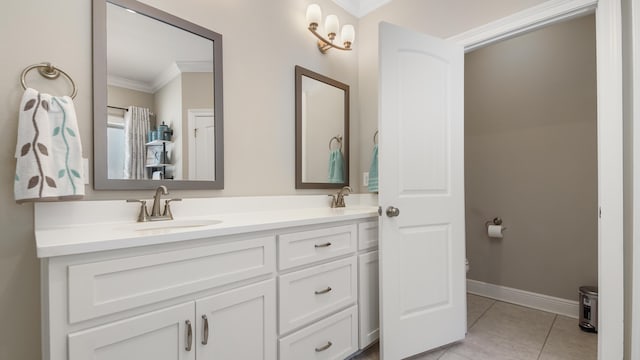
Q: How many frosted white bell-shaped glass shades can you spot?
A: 3